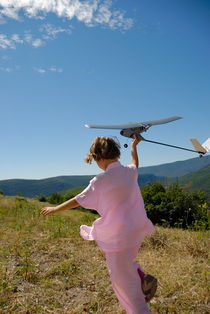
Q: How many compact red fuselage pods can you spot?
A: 0